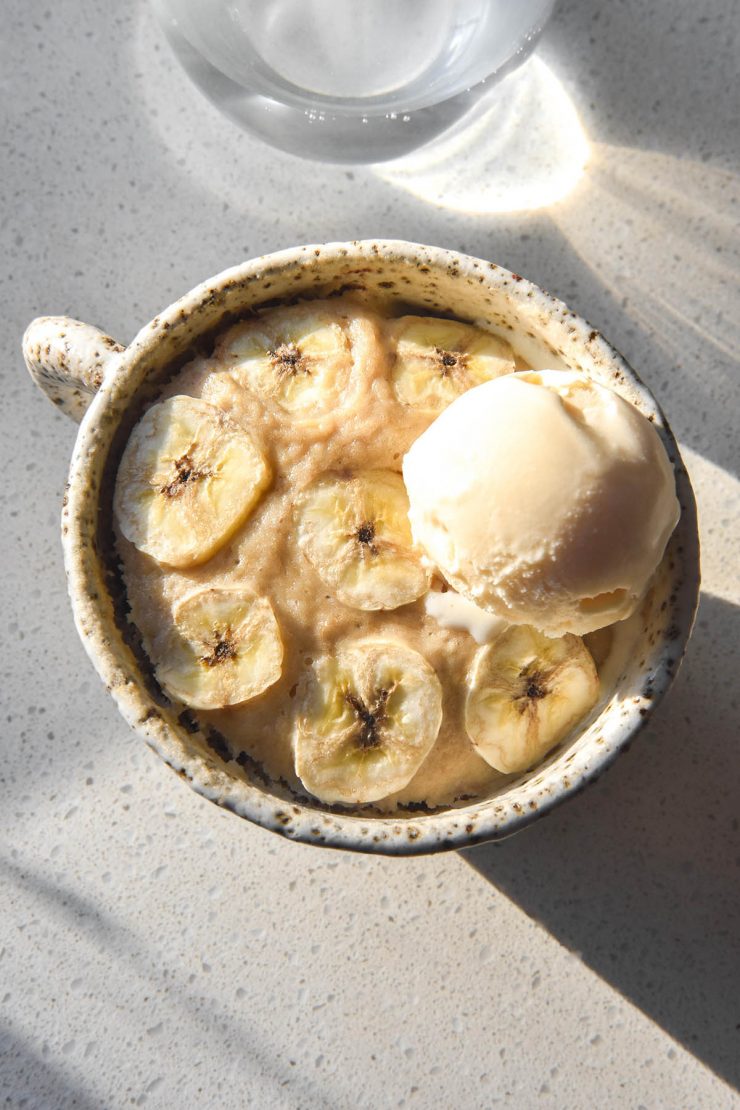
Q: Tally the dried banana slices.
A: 7